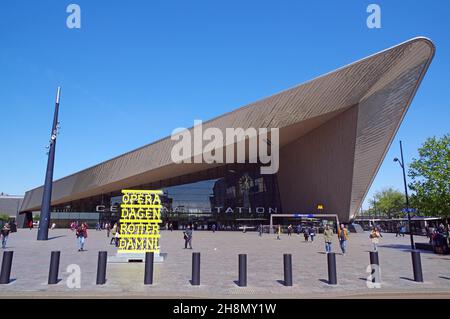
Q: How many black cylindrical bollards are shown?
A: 10